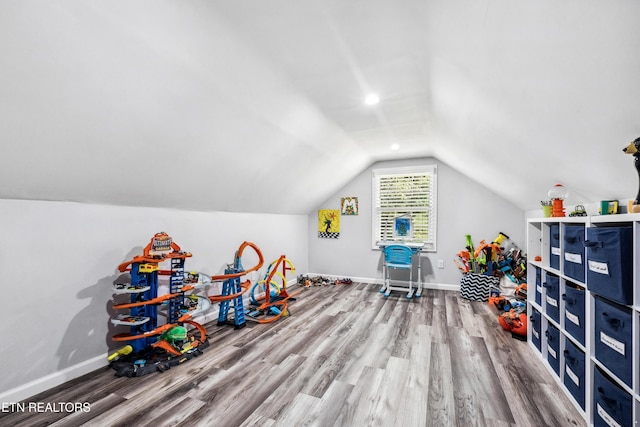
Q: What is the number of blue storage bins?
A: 11